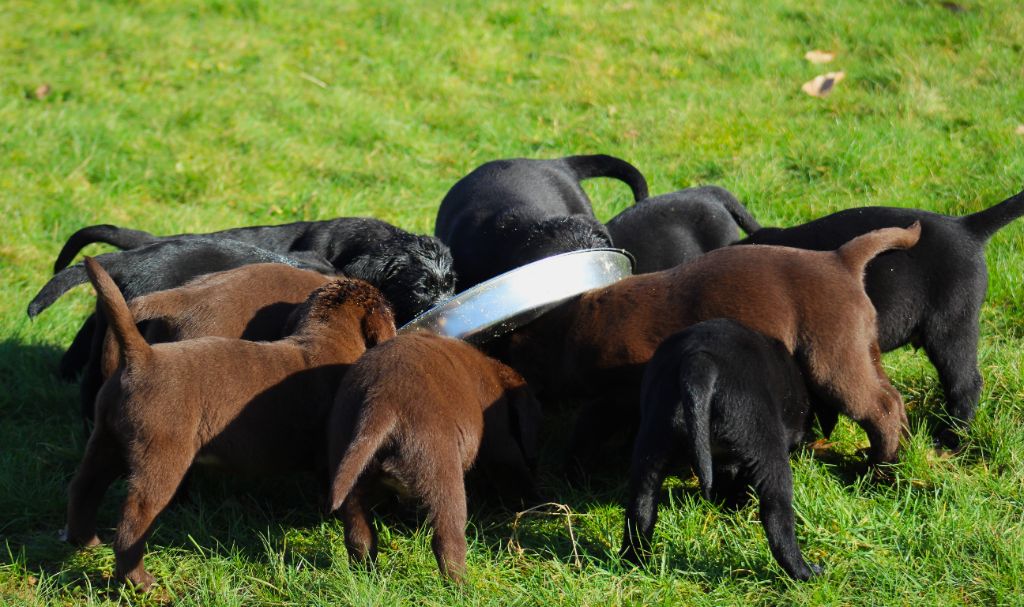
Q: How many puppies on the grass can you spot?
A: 10